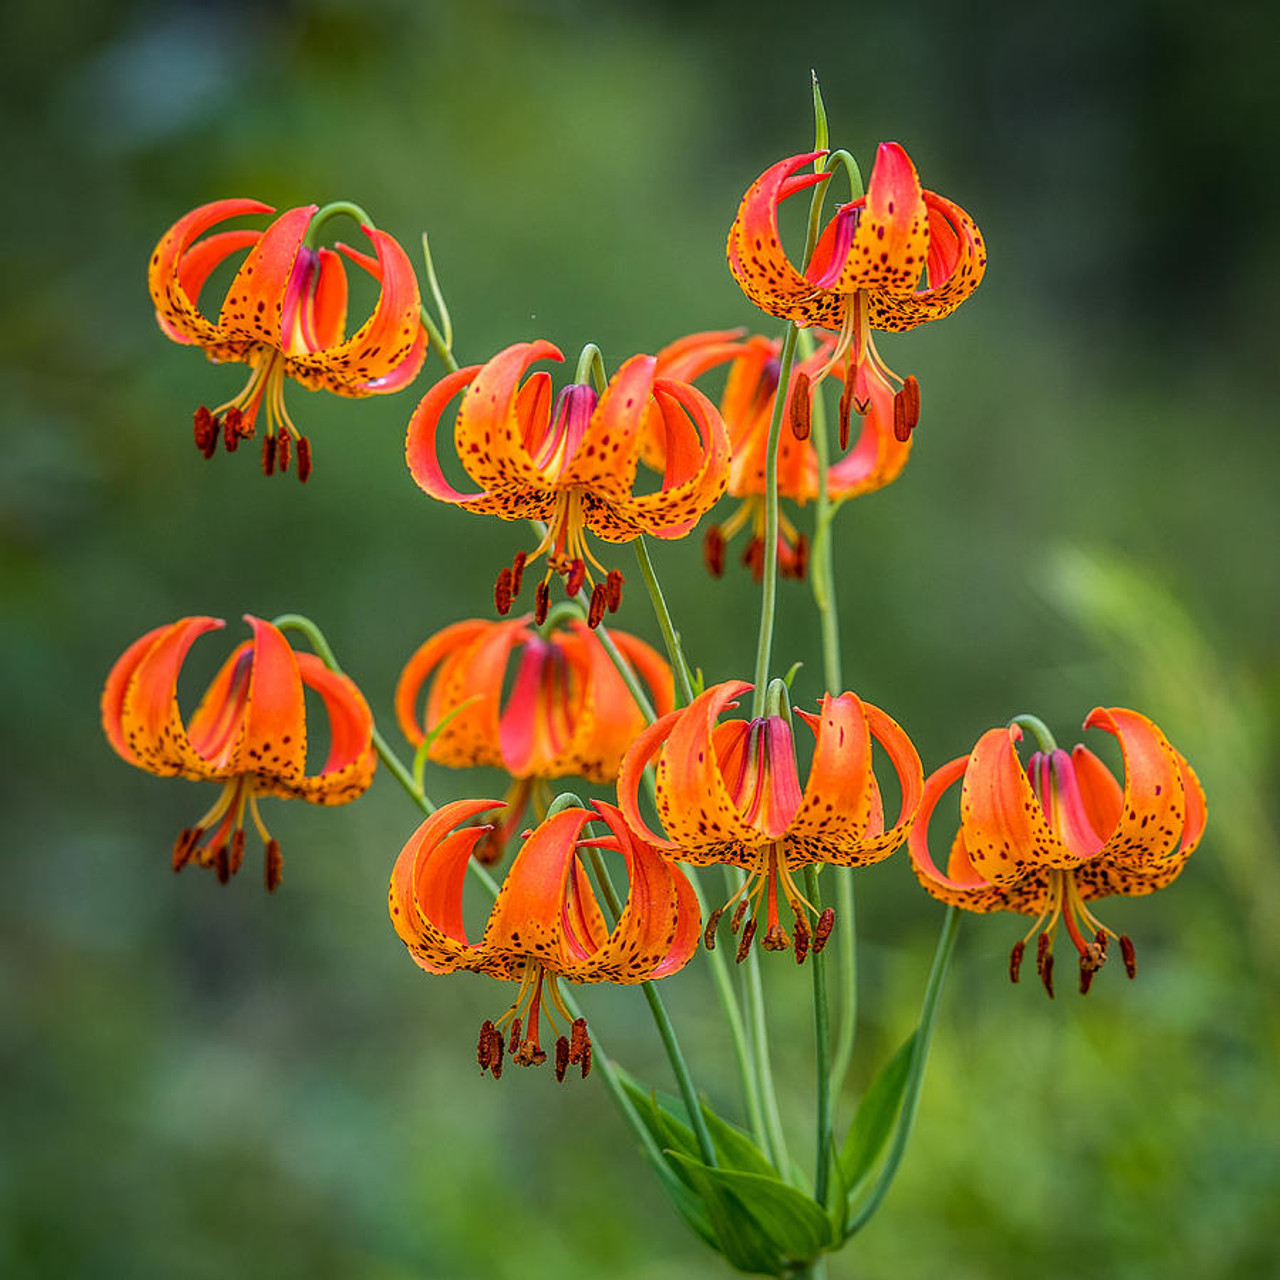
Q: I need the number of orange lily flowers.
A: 9